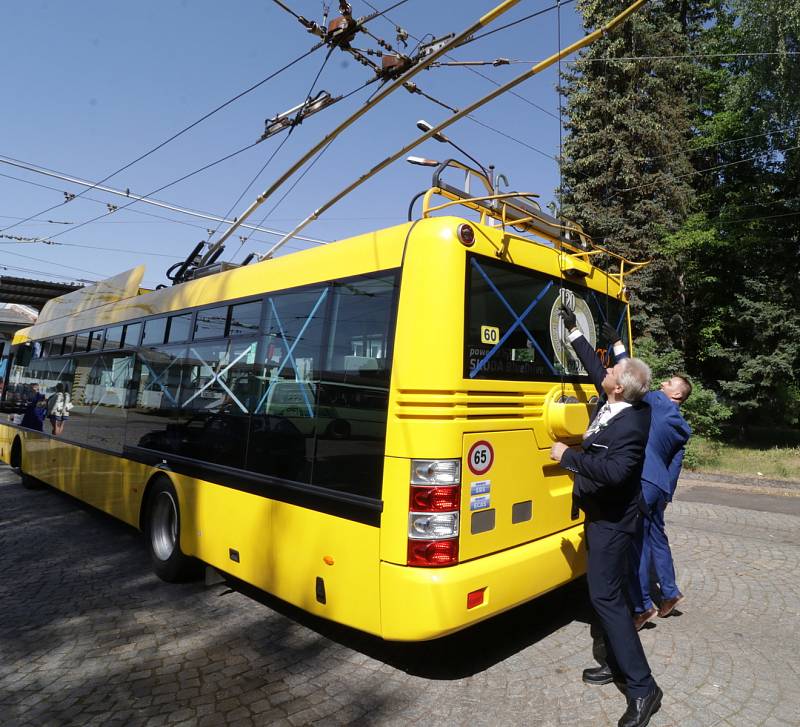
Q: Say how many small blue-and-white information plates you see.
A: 2